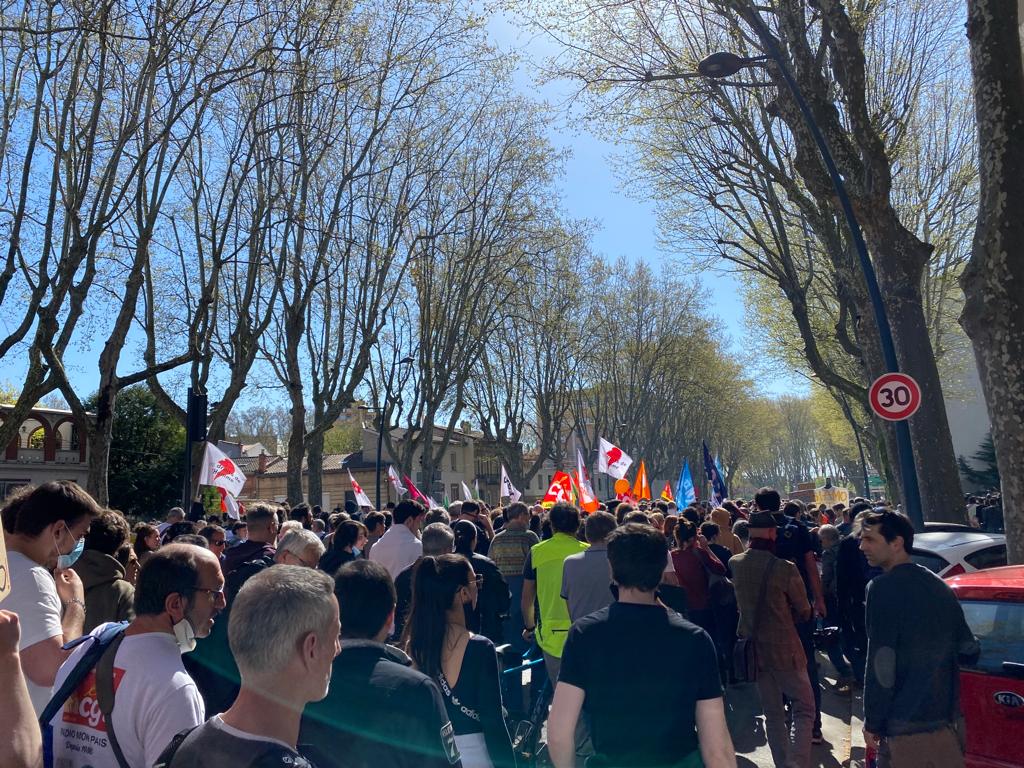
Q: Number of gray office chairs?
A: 0